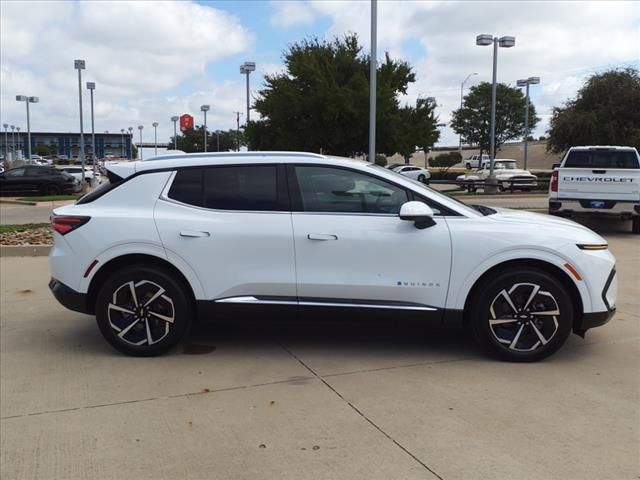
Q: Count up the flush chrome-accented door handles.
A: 2